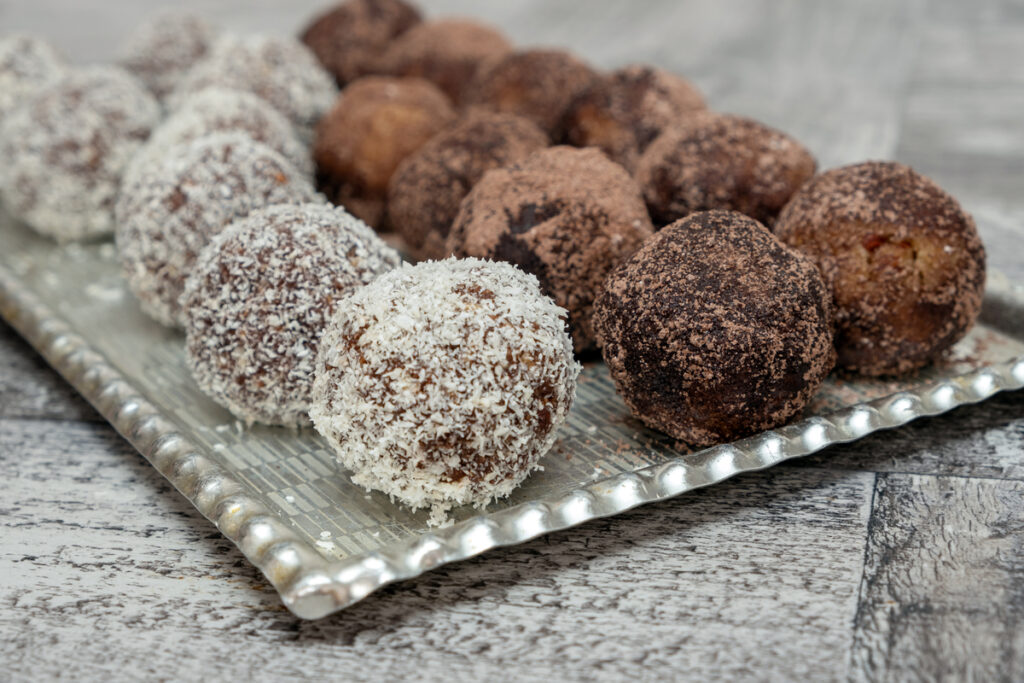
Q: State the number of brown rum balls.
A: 10